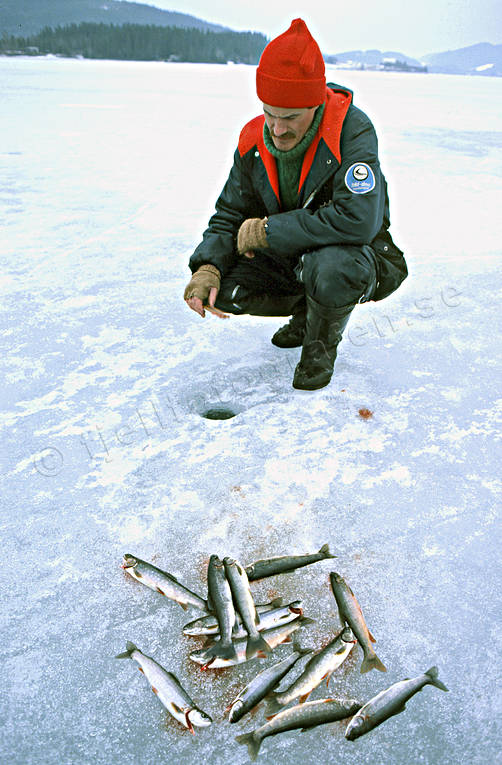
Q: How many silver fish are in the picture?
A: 13